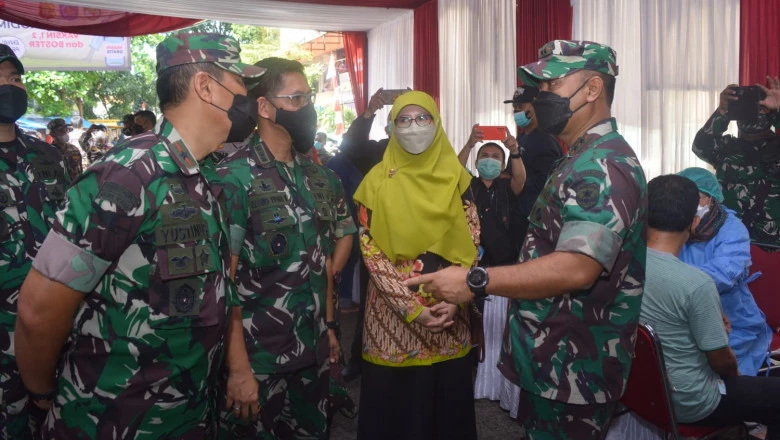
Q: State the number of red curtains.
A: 4